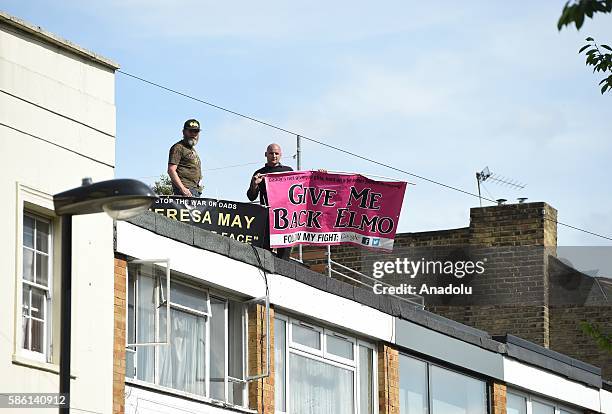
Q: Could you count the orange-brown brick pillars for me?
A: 4